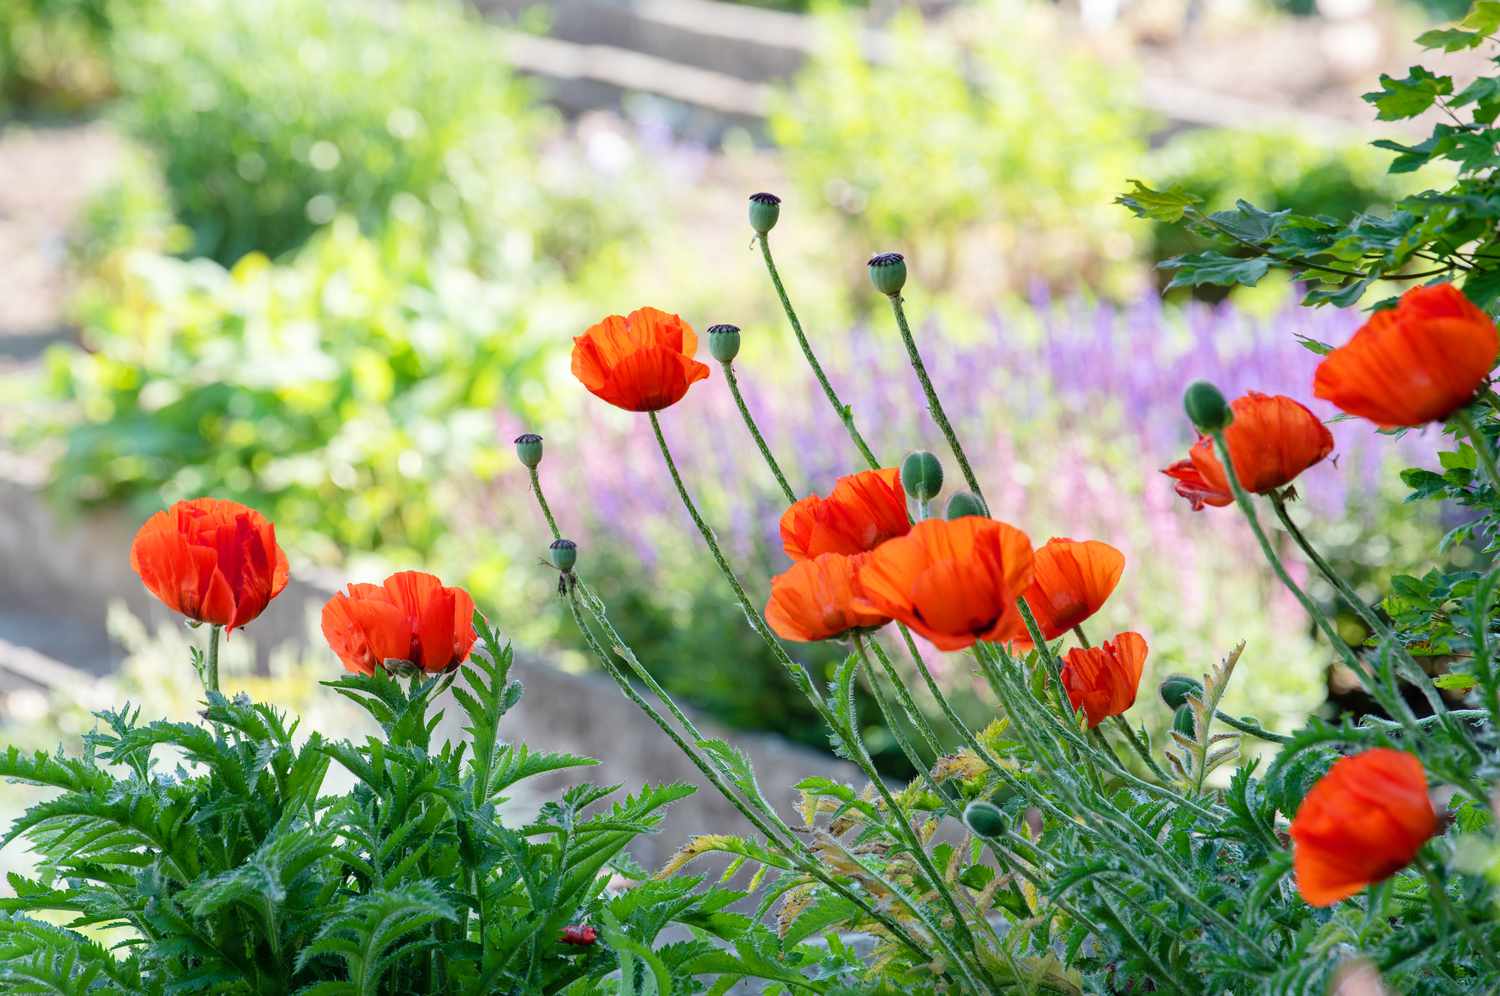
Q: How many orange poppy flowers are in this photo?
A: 11